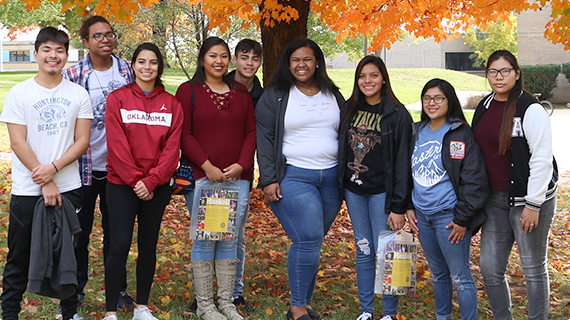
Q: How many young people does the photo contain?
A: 9